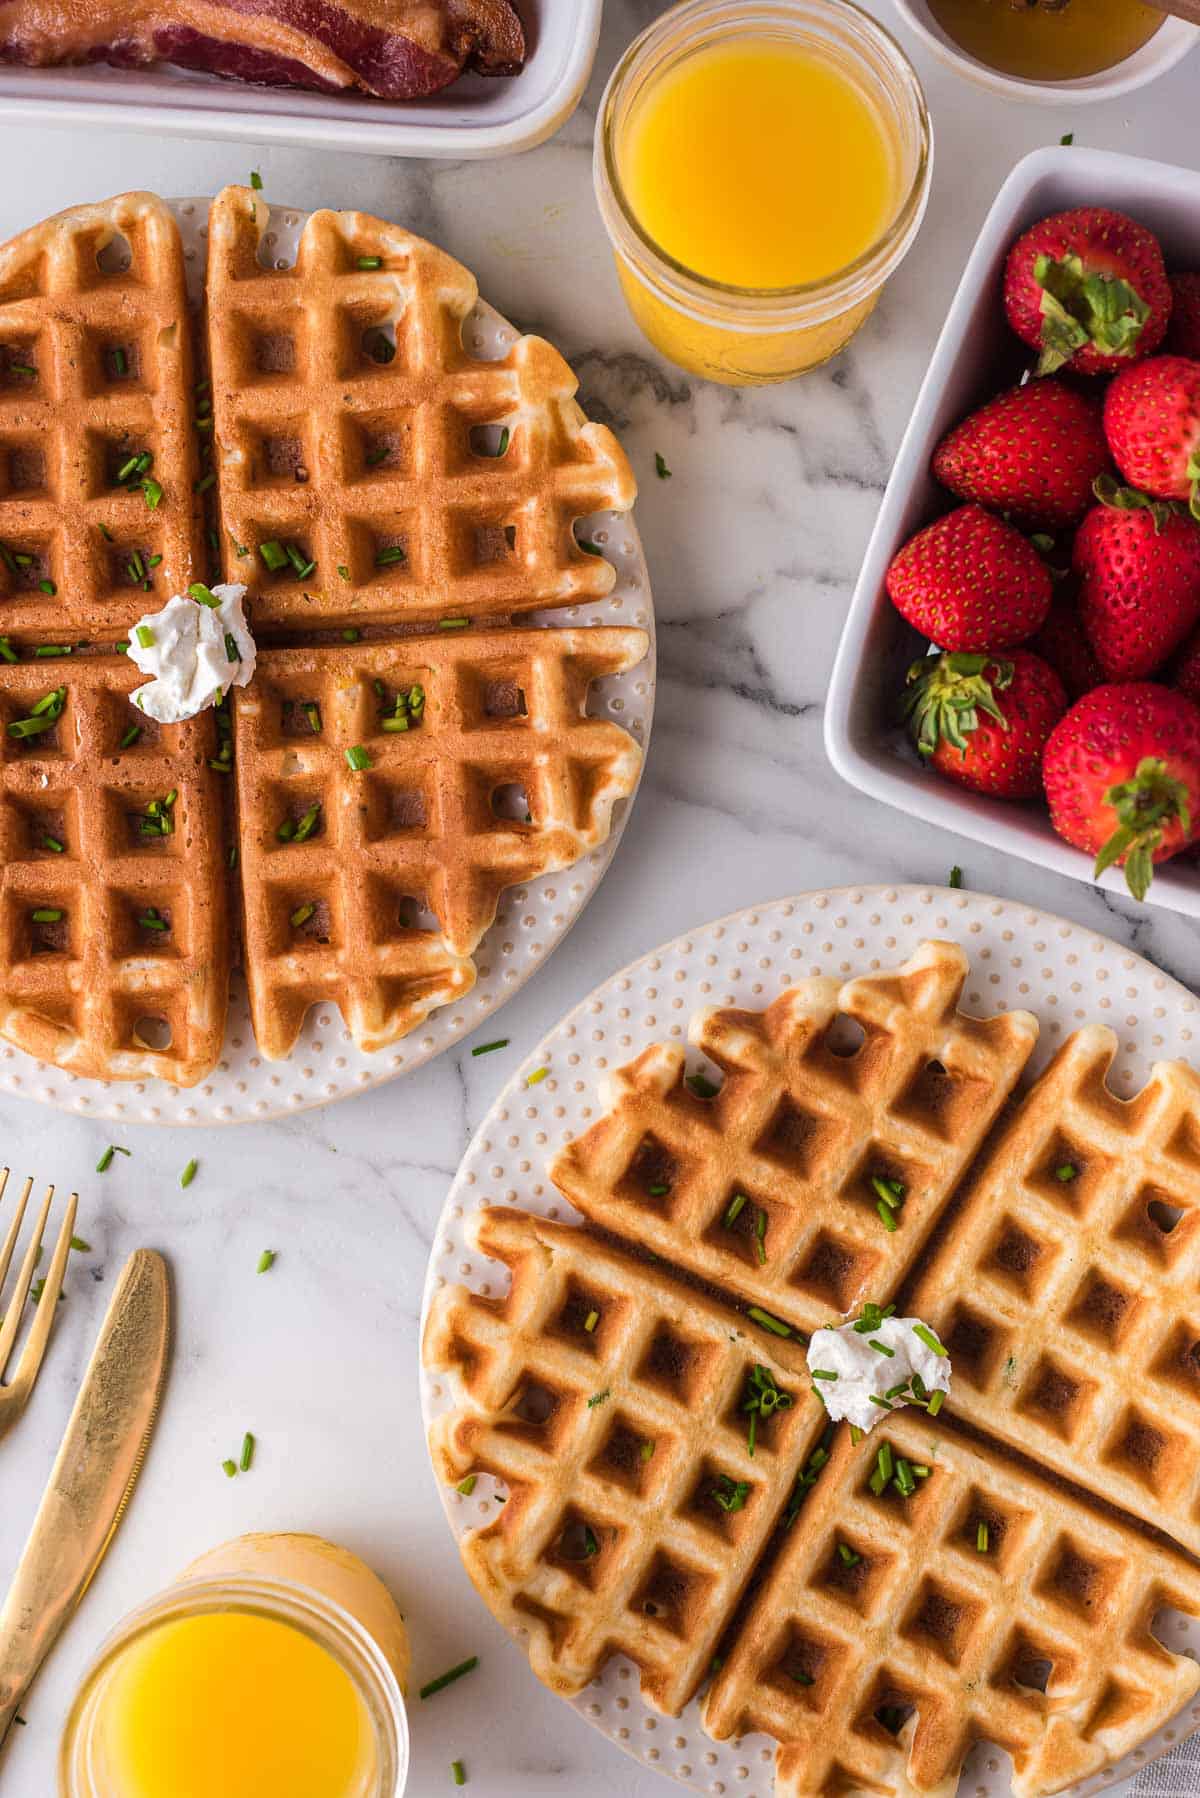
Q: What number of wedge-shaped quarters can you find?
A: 8